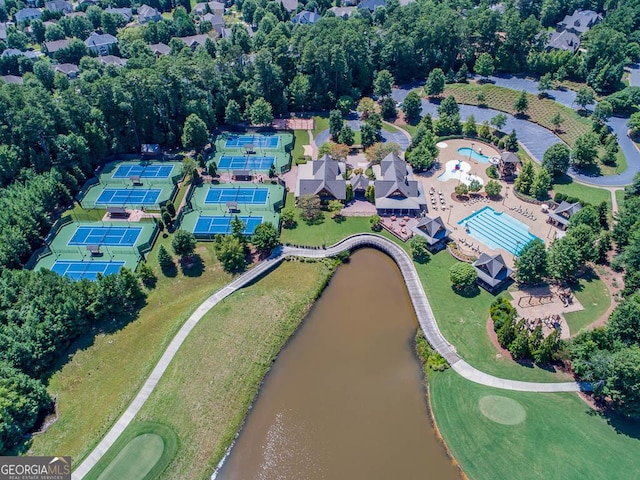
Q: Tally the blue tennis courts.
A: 8